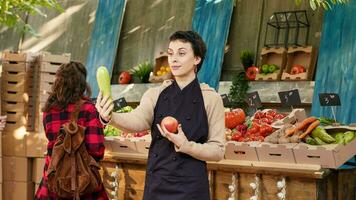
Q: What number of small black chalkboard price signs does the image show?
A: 5